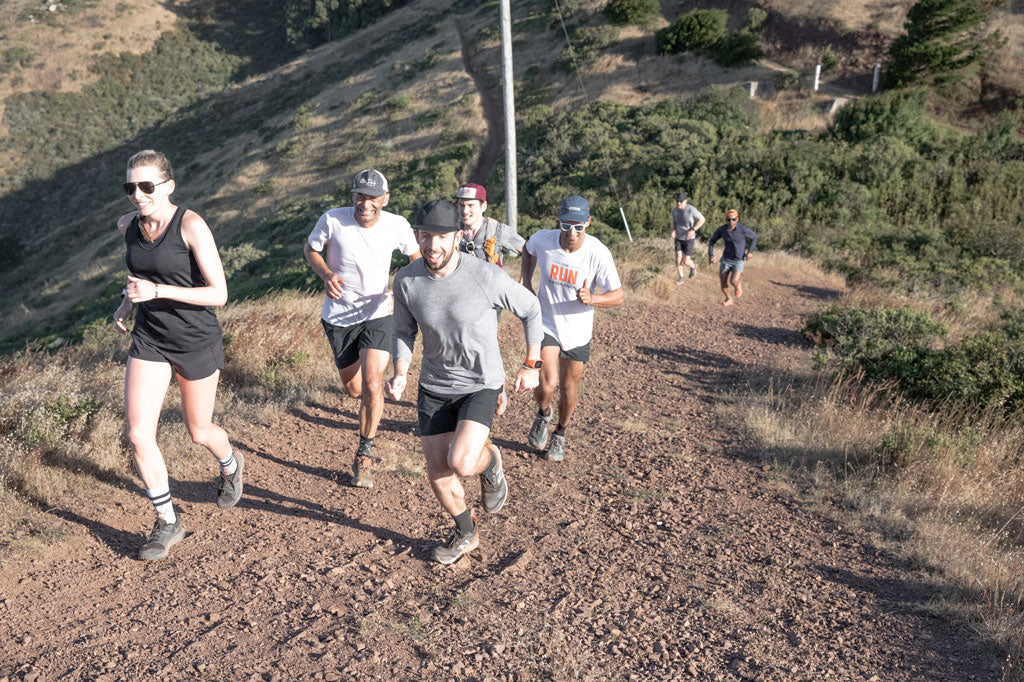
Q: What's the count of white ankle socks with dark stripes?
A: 2